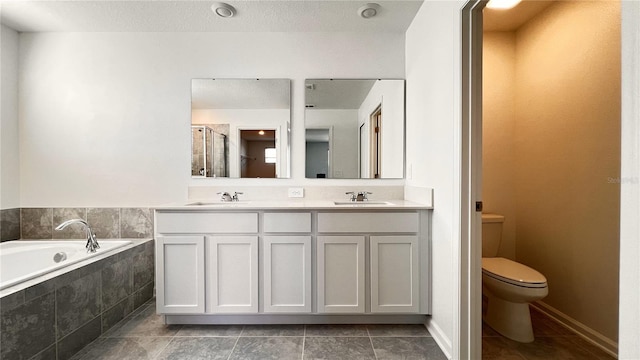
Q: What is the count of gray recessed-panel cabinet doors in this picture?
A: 5